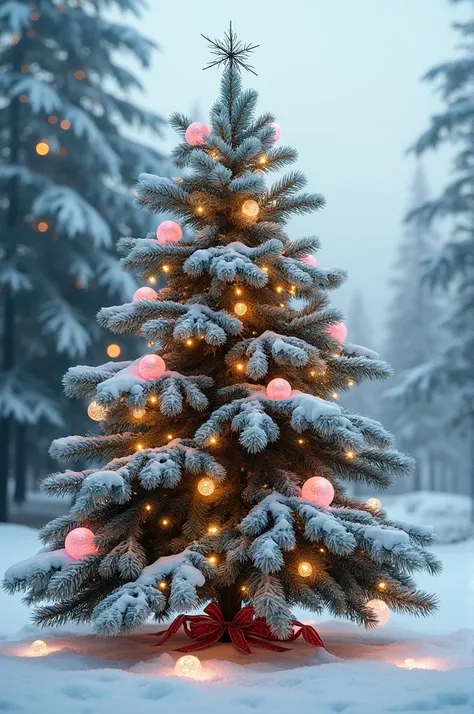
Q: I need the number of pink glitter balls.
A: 10